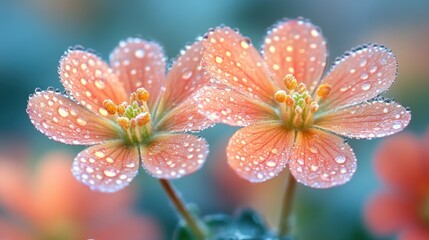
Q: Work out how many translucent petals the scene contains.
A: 14